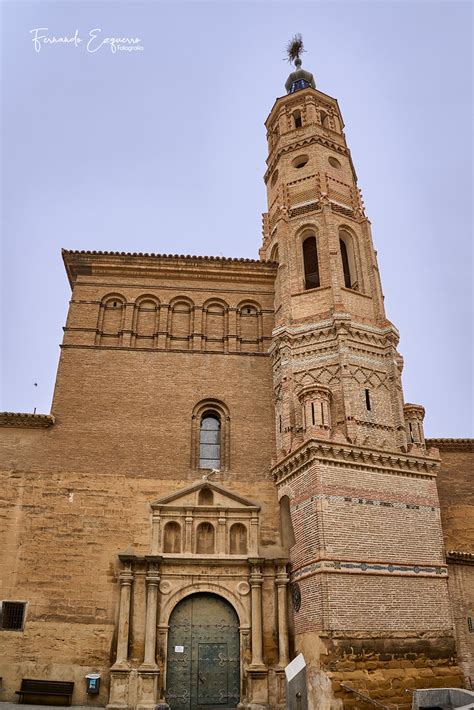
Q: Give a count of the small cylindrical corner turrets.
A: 2